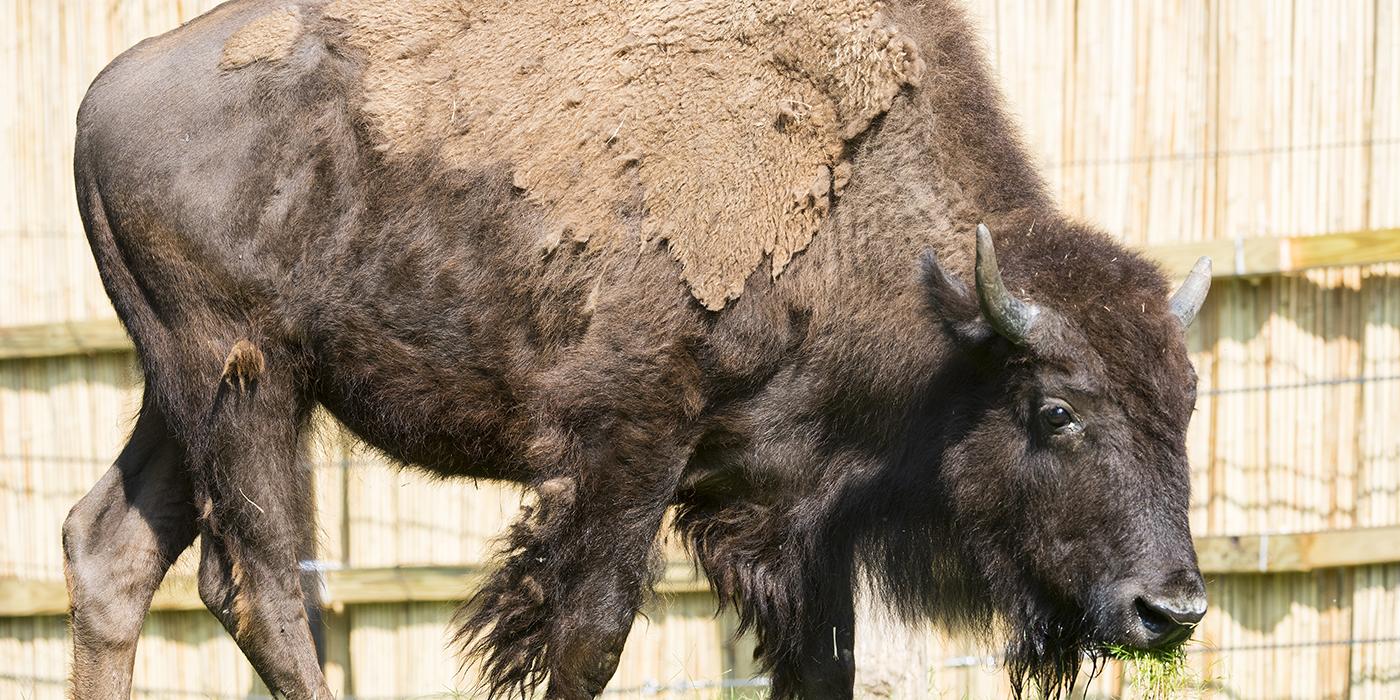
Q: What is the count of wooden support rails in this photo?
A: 2